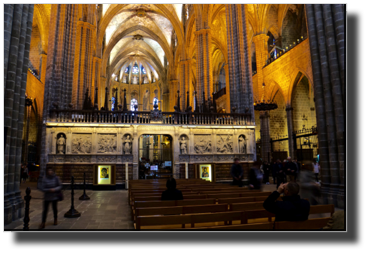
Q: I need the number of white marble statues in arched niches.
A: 4